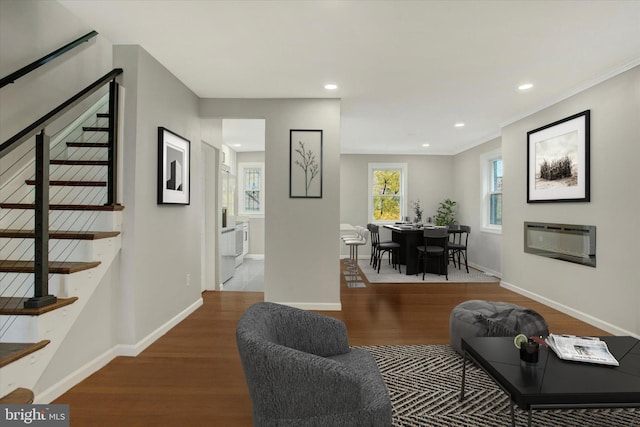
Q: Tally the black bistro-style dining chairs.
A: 5